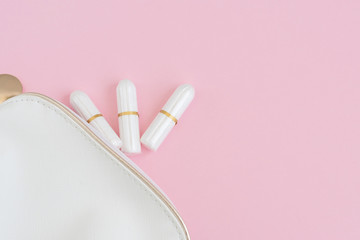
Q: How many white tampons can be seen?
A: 3